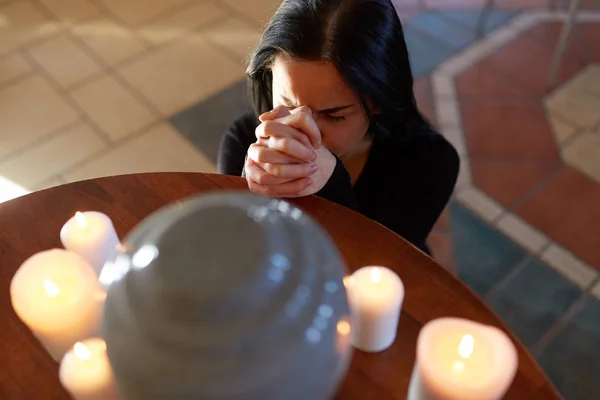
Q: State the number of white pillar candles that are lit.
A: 5